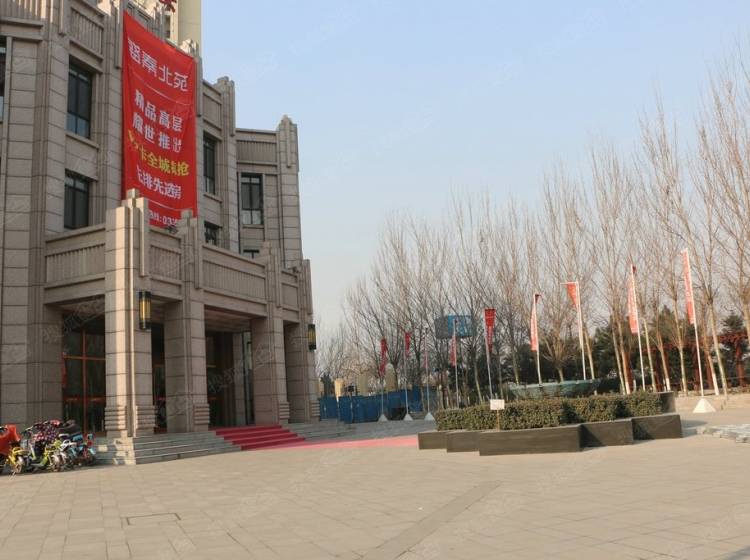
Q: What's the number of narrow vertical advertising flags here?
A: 9